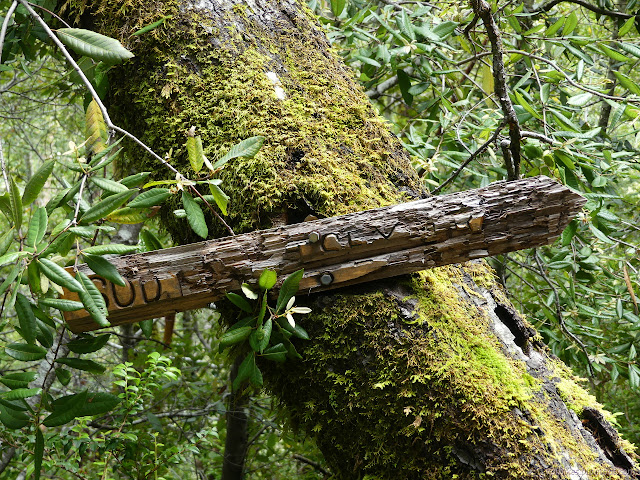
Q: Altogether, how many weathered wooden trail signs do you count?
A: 1